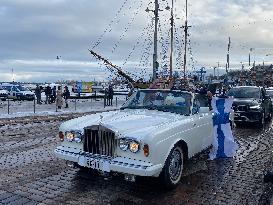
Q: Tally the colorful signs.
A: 1